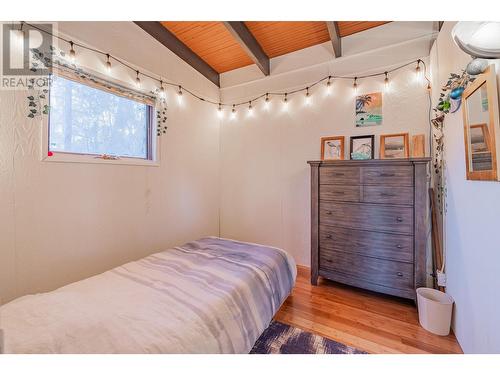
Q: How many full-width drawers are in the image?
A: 3